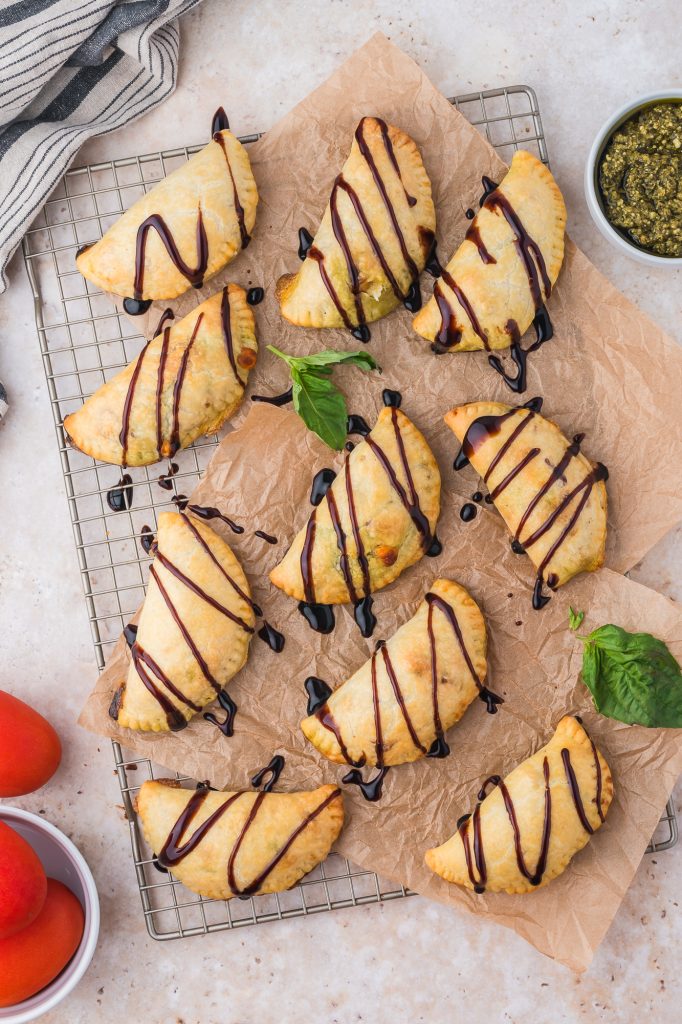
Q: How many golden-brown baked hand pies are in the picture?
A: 10